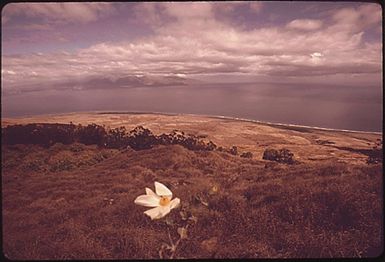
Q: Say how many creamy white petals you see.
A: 5